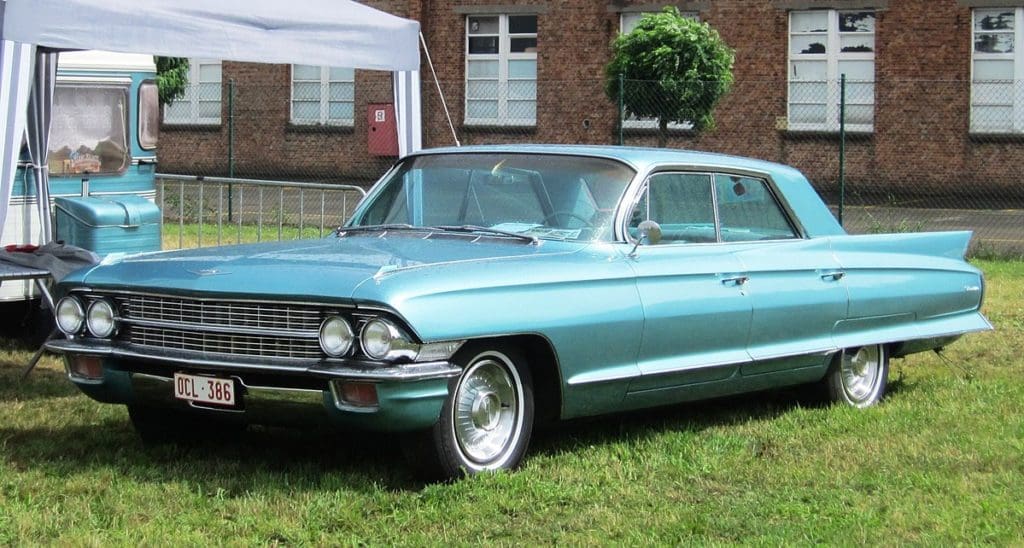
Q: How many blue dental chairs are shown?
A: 0